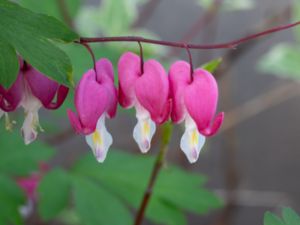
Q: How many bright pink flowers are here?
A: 3